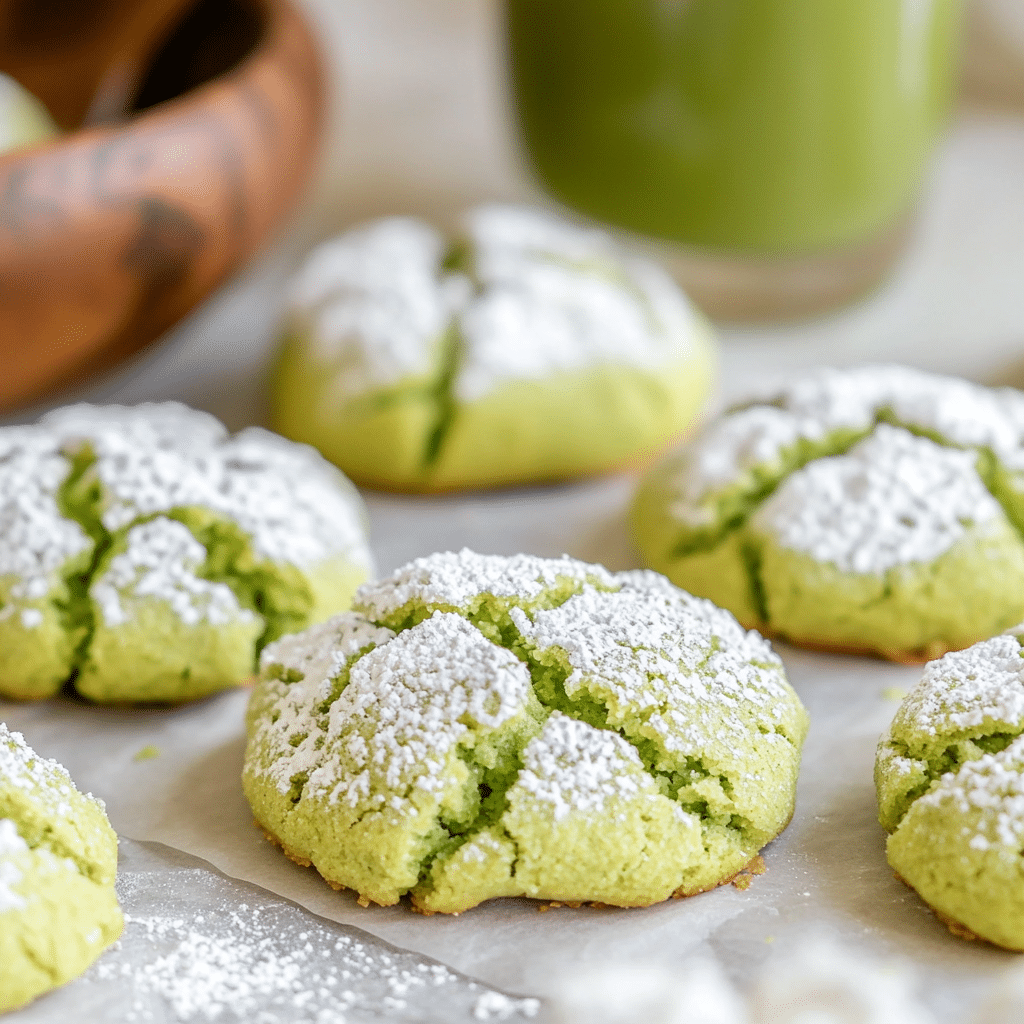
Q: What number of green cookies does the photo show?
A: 6